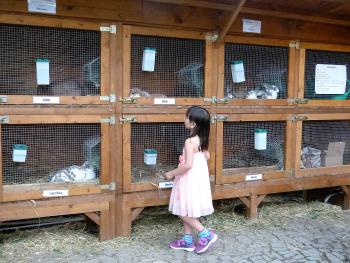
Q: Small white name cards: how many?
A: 5